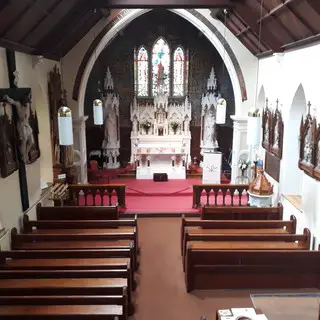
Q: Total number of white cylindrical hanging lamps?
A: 4